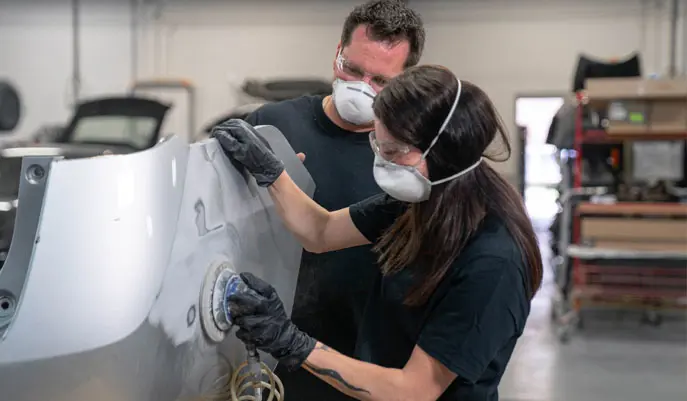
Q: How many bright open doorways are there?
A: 1